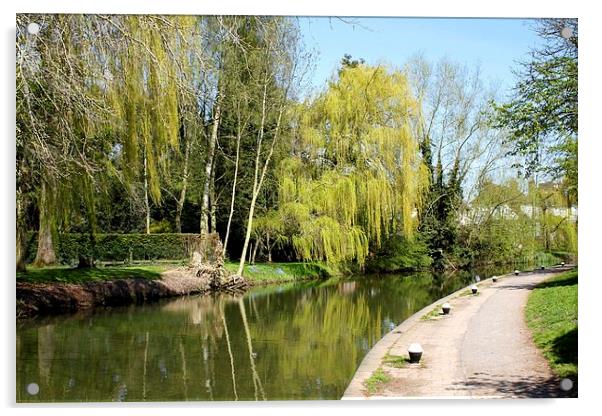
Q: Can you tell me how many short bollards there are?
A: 7